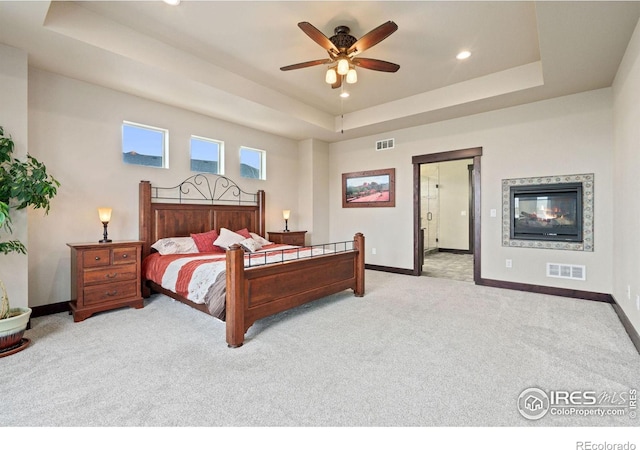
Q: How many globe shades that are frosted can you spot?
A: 3